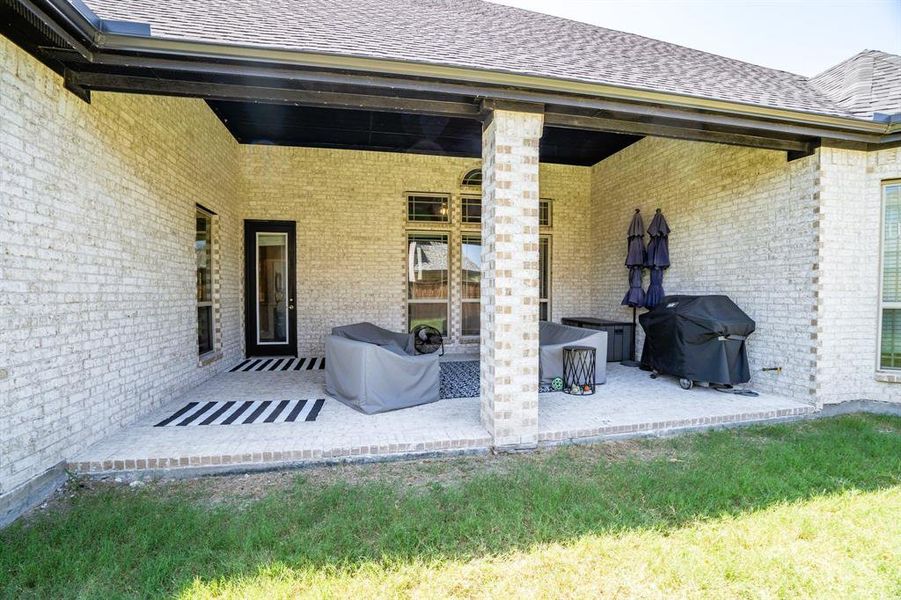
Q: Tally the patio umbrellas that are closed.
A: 2